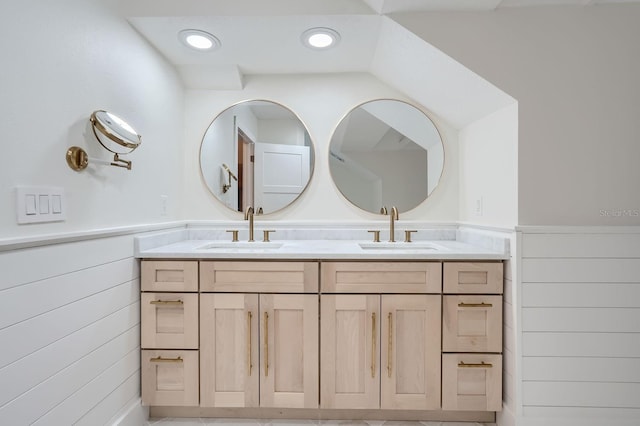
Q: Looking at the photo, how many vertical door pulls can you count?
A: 4